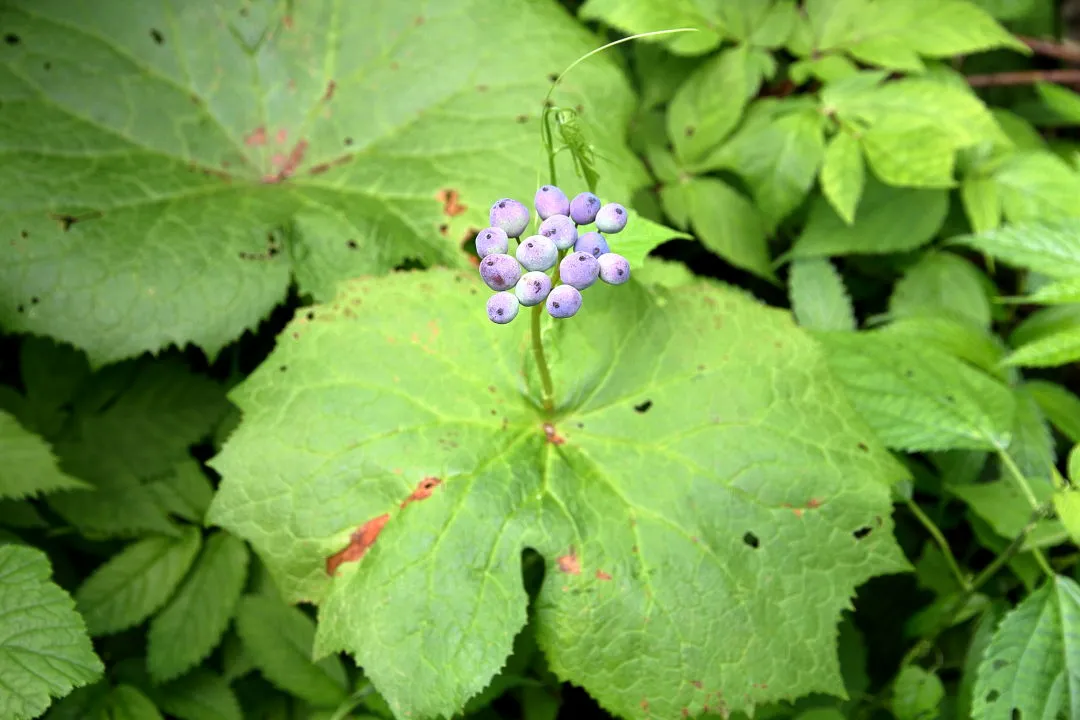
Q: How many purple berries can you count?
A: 14